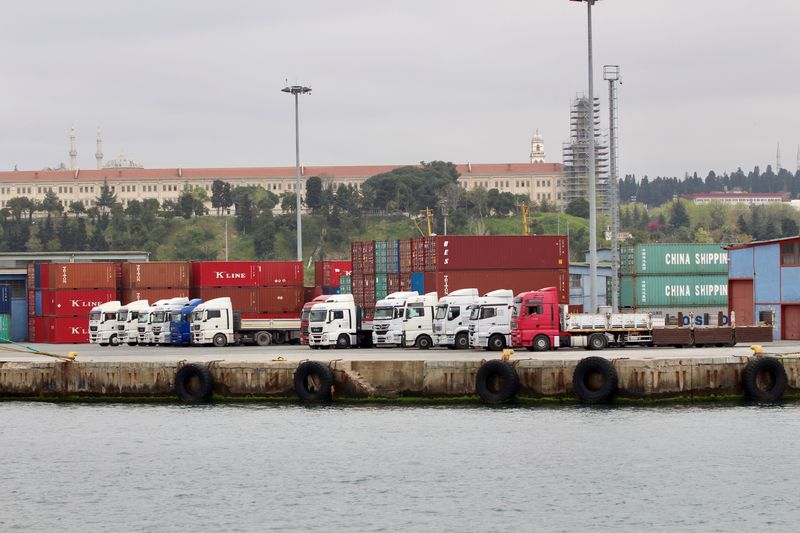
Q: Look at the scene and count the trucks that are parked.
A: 13